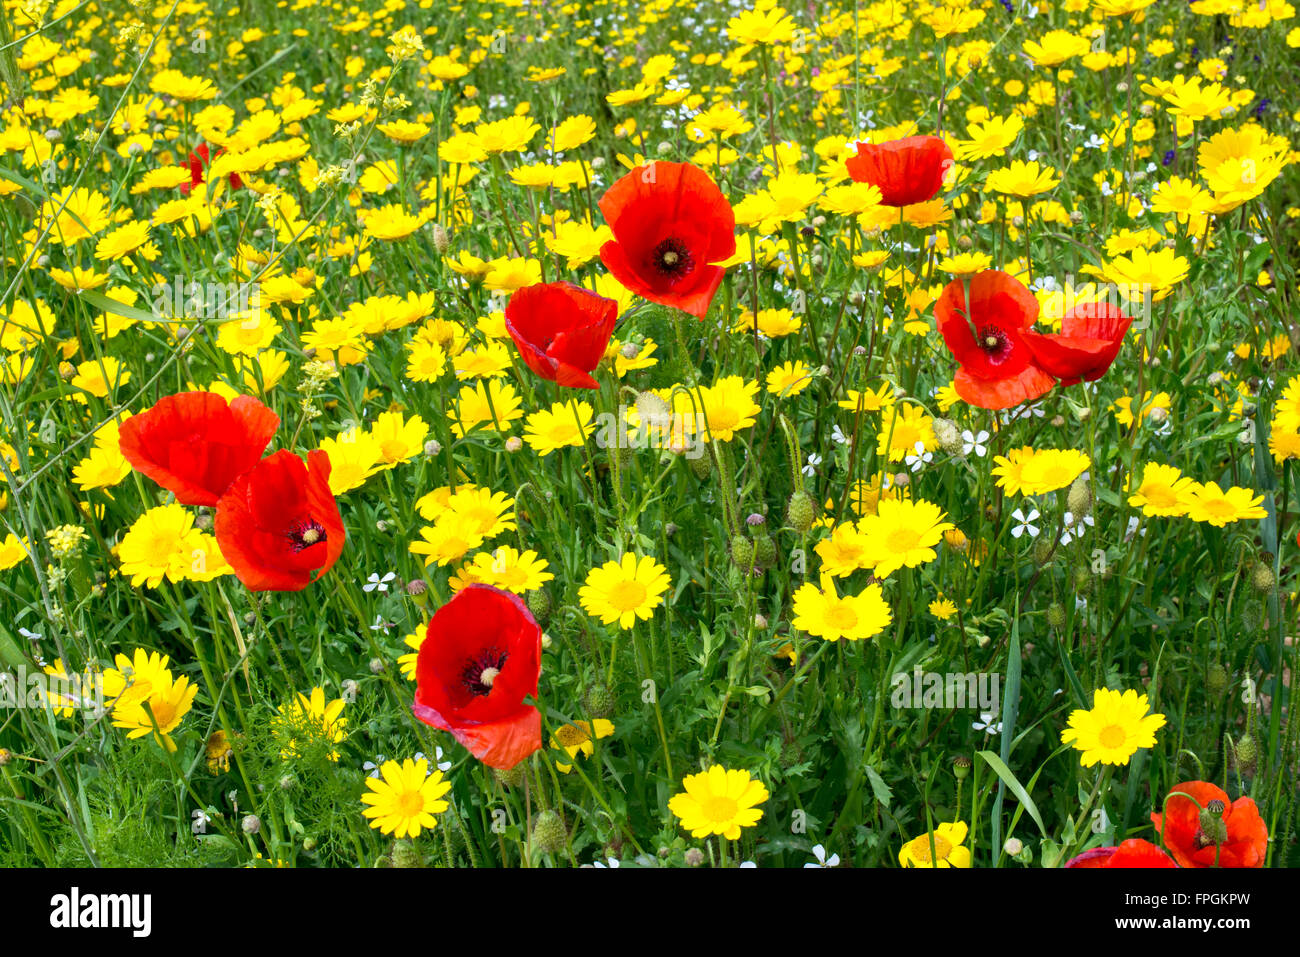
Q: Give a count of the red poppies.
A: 11